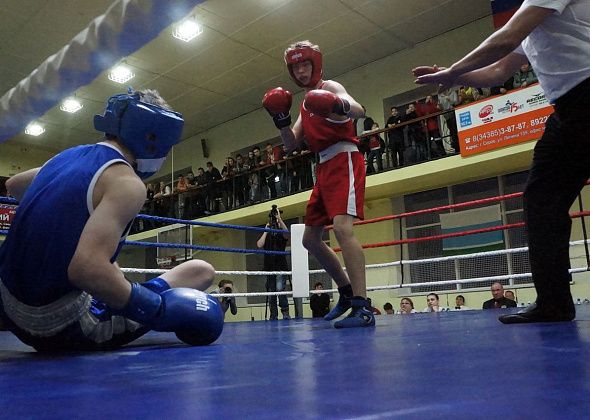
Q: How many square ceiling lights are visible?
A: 4